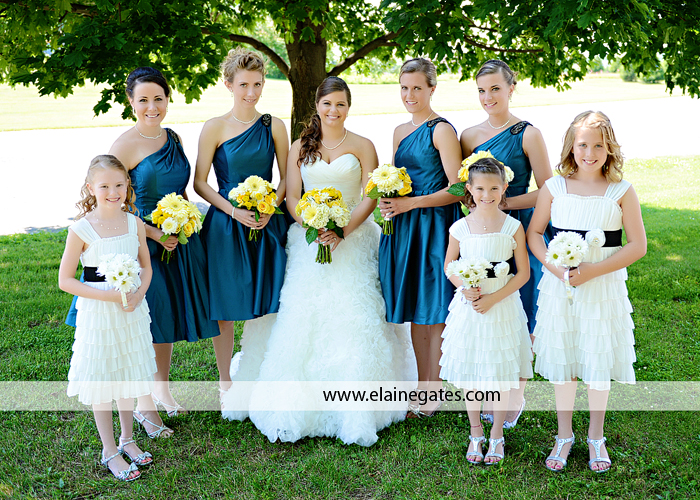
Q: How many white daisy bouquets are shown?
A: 3